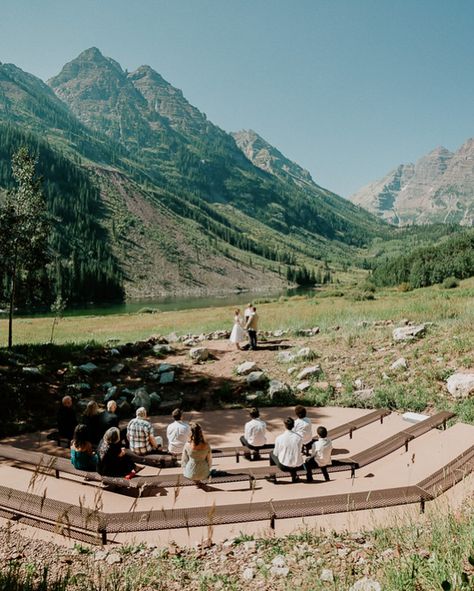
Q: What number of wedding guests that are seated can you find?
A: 12